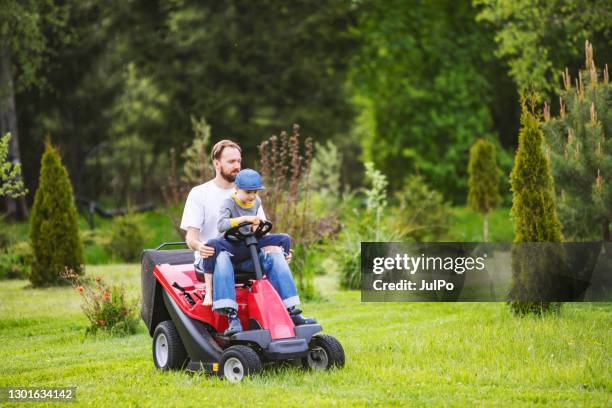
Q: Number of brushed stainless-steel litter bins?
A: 0